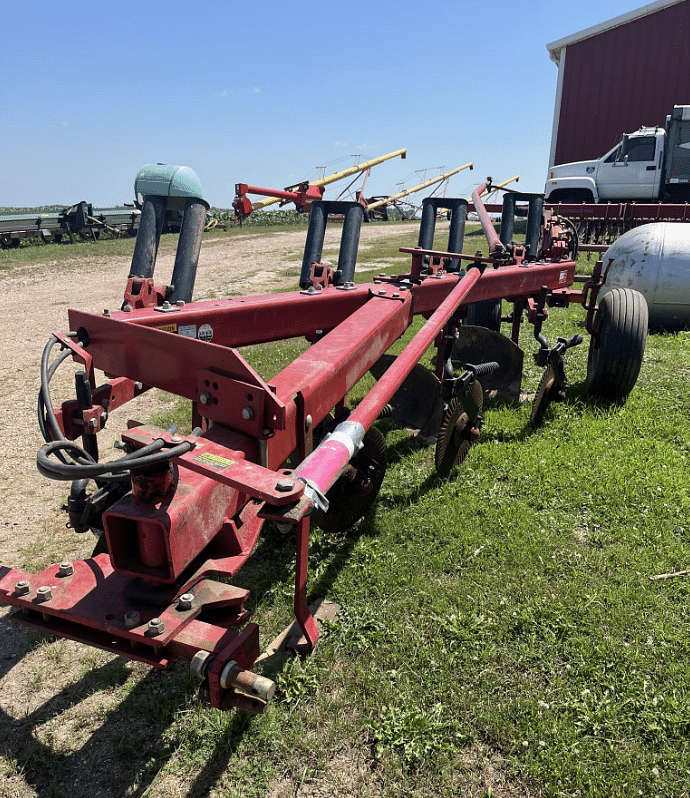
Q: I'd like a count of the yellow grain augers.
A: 3